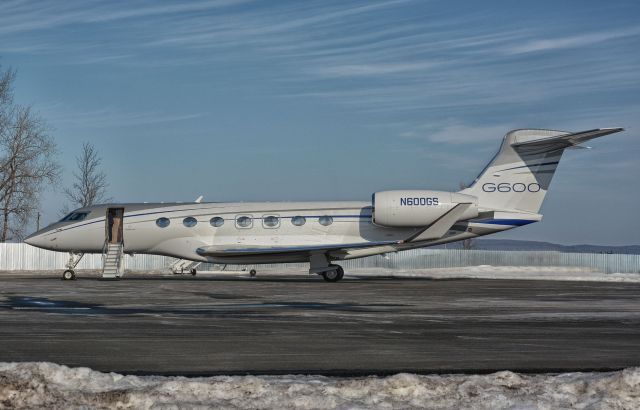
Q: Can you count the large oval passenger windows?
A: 7